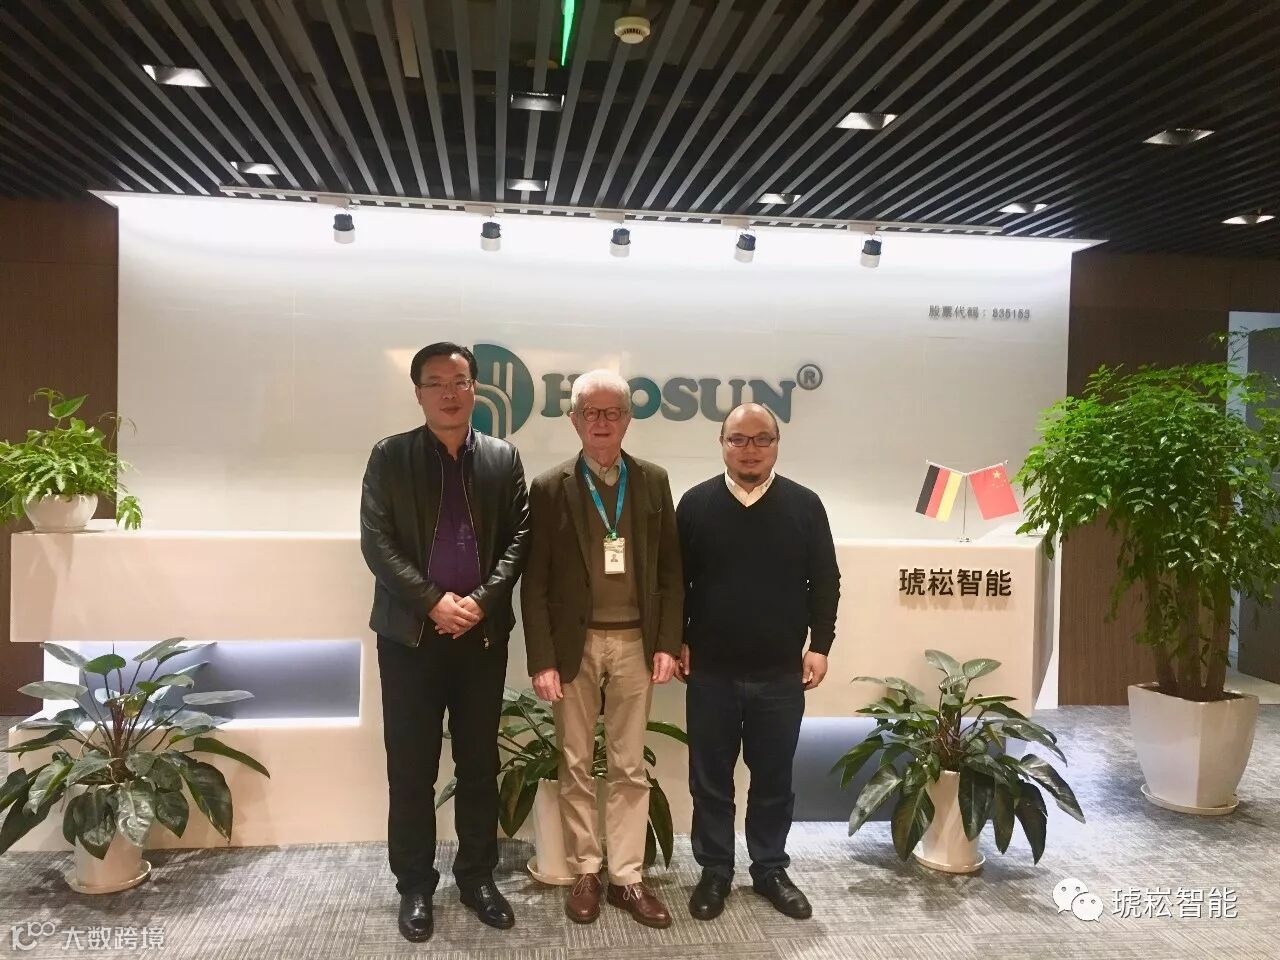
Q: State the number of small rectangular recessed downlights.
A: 9